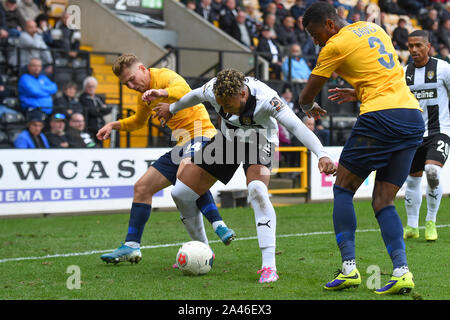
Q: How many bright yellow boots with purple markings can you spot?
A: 2